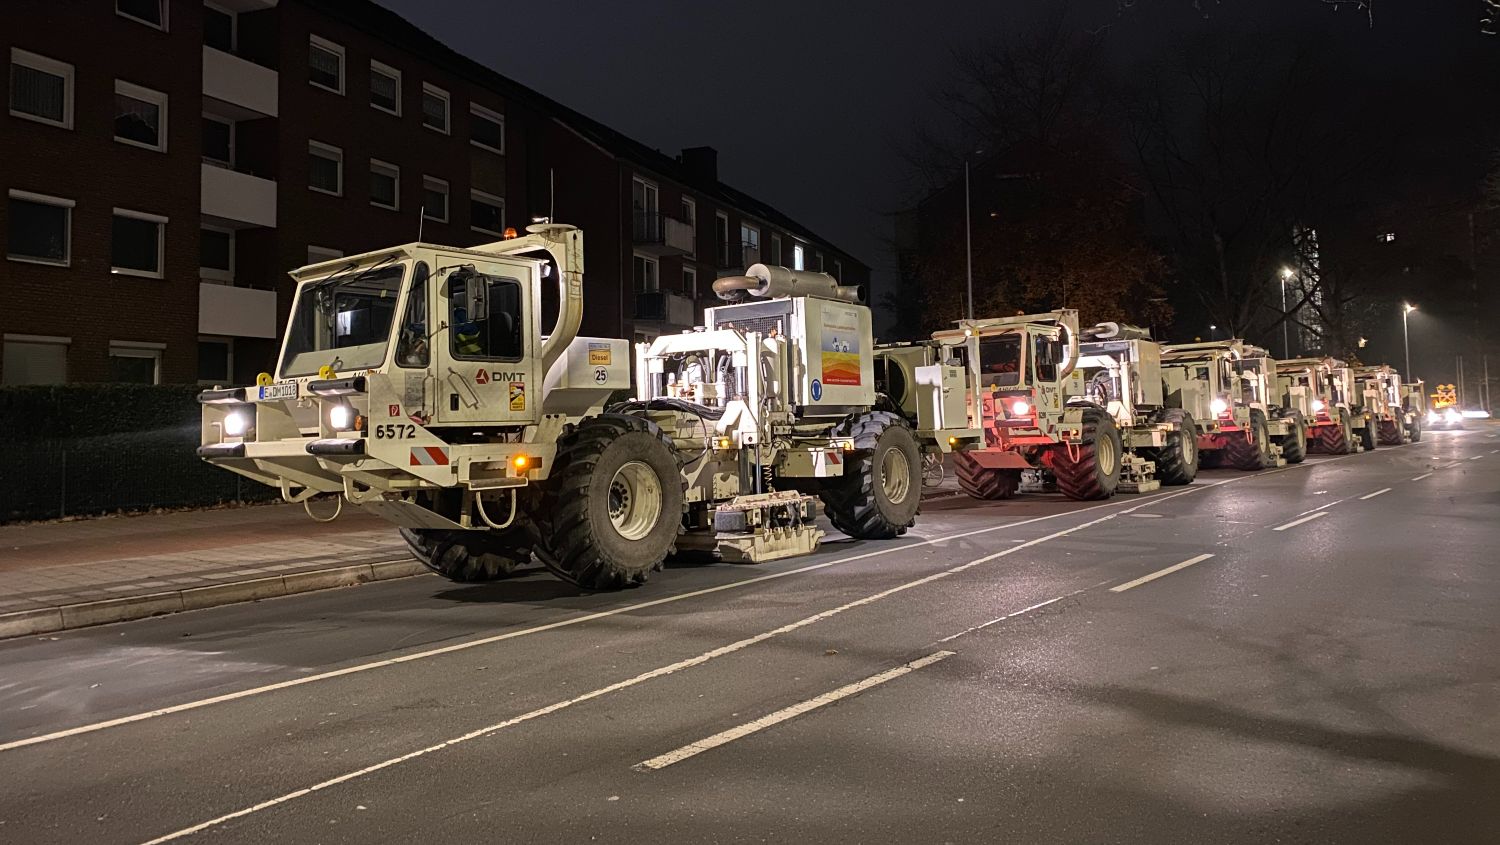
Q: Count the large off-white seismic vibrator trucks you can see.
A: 5